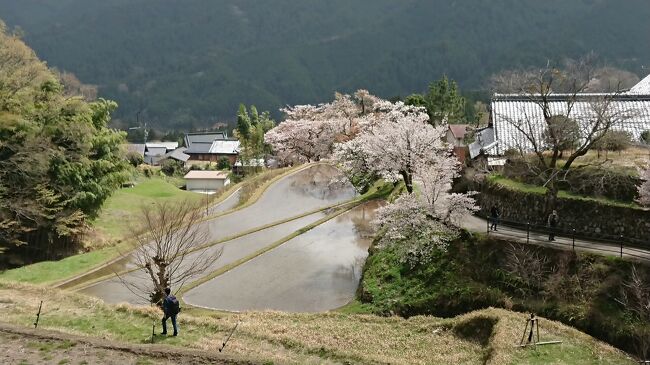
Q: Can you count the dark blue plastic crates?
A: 0